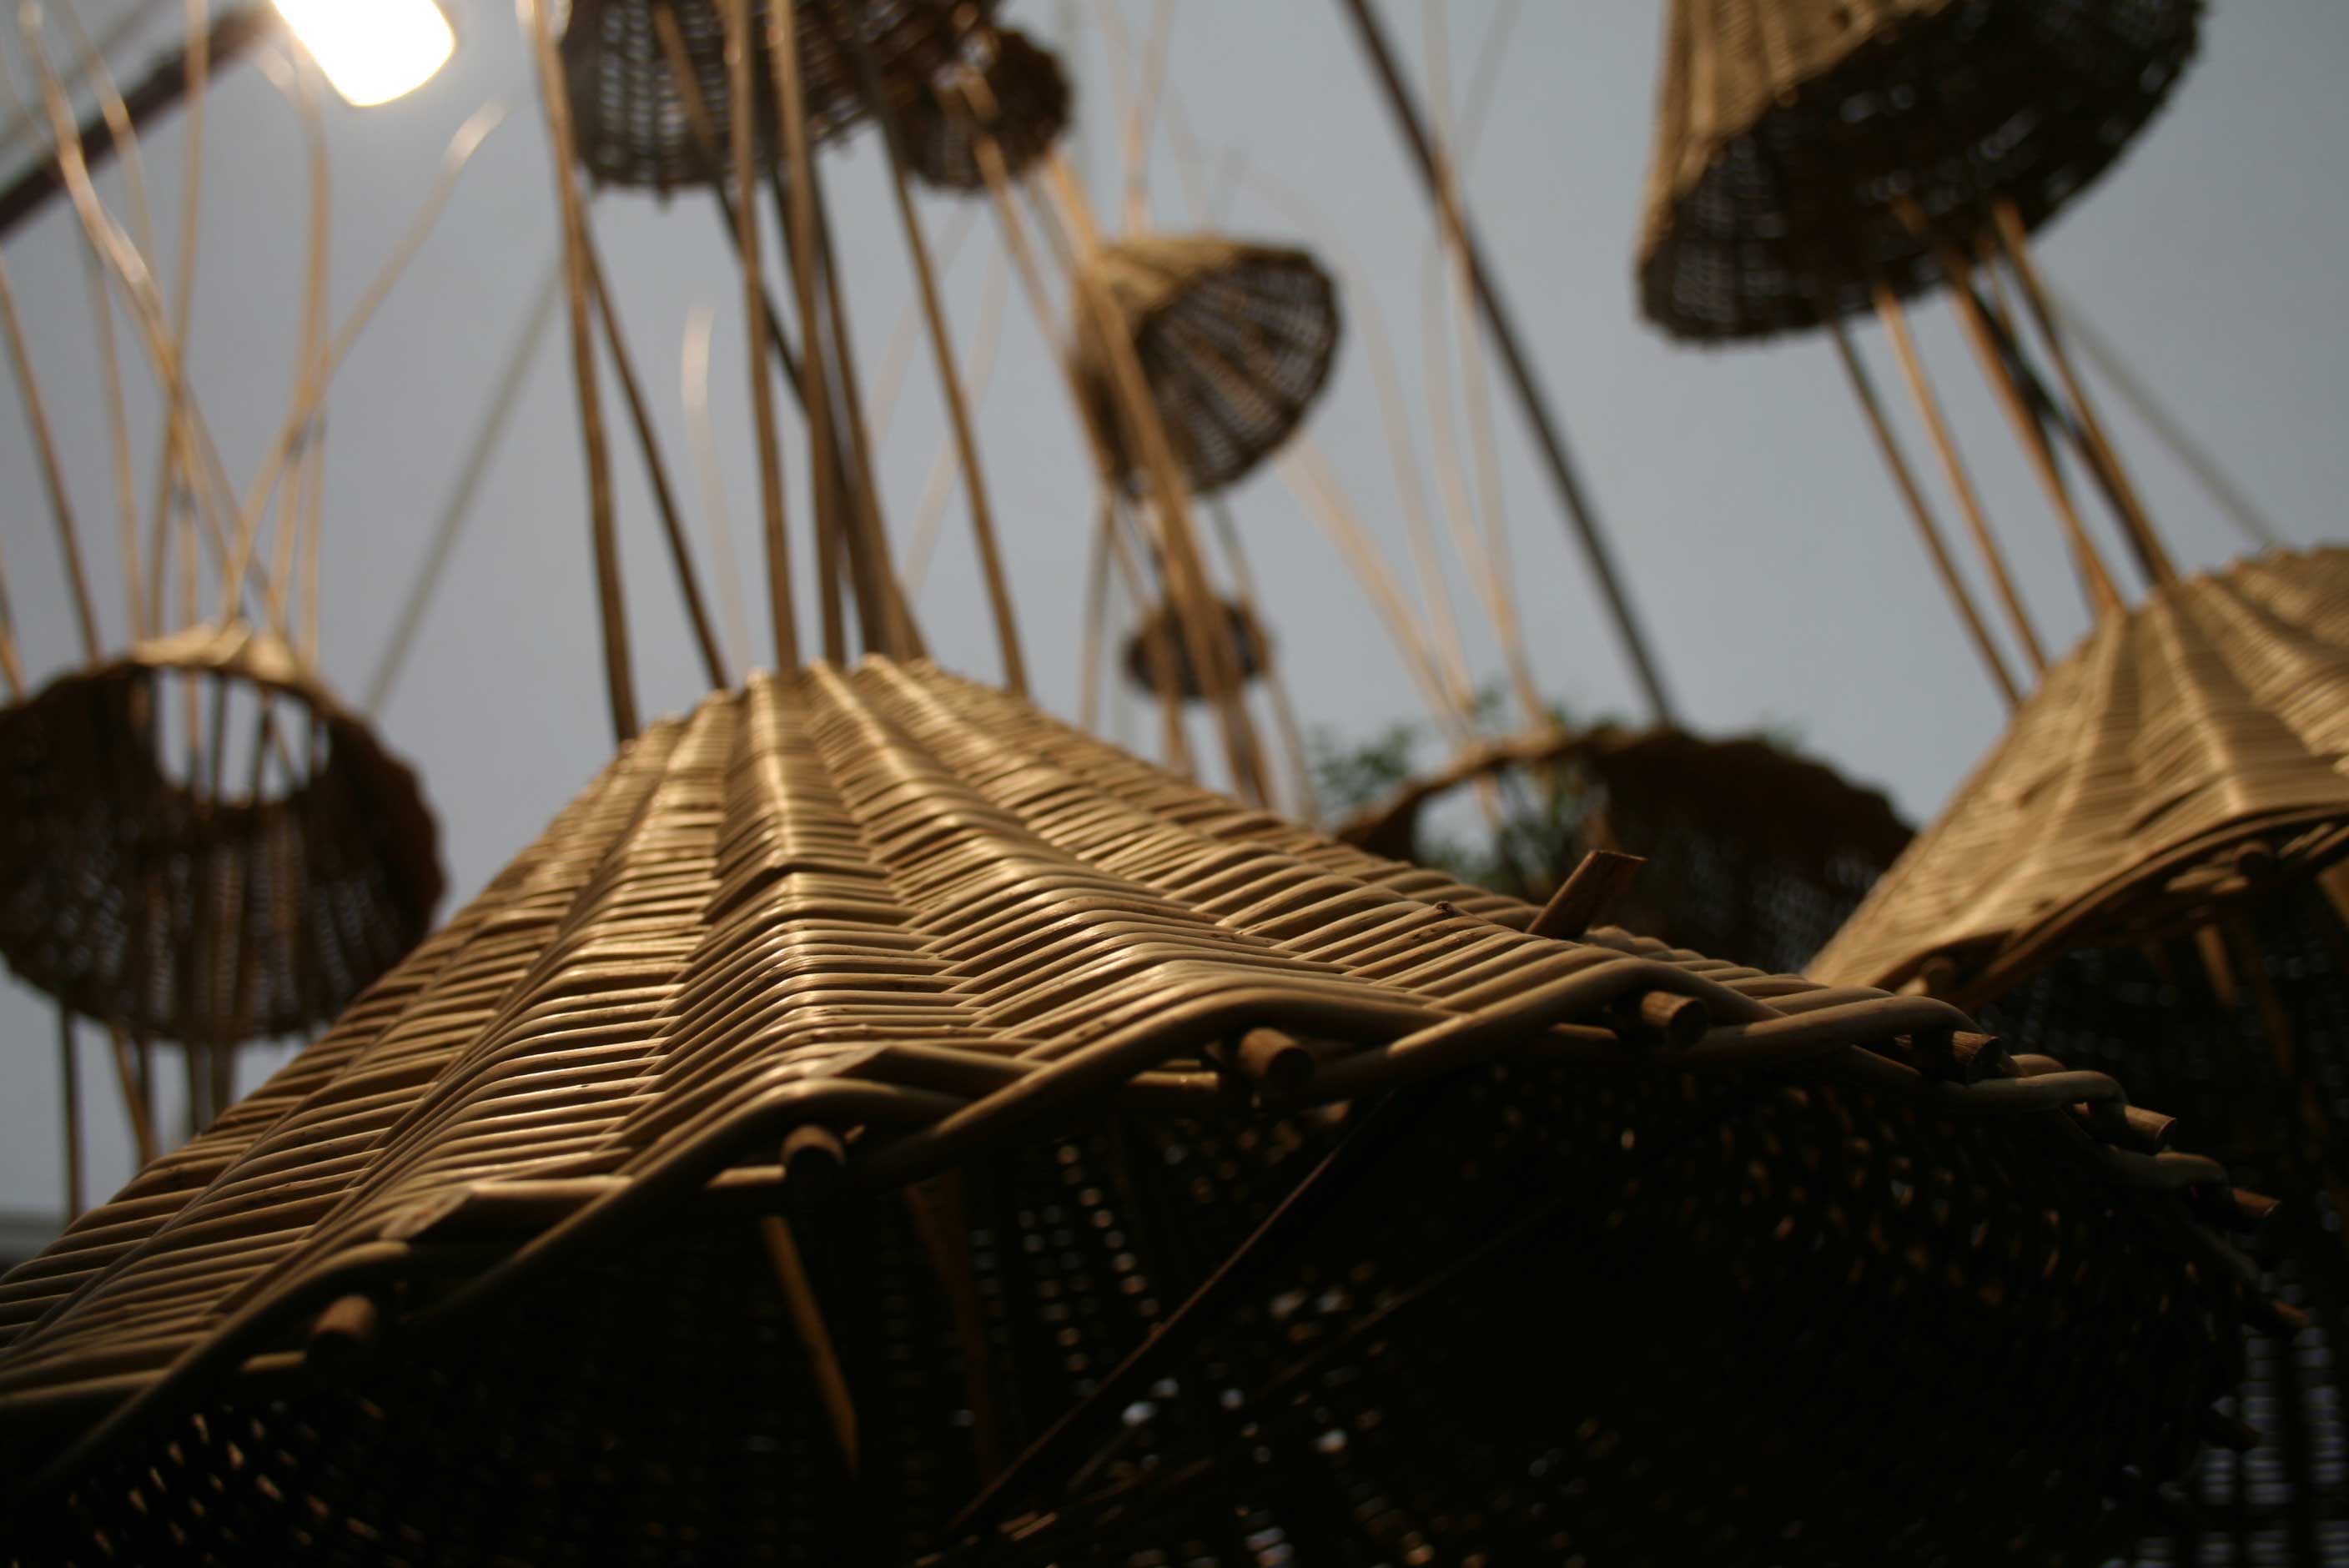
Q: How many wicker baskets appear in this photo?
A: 9